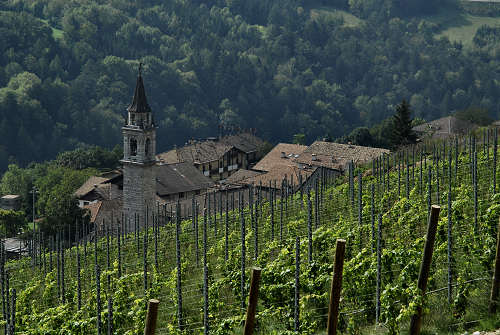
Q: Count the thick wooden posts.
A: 5